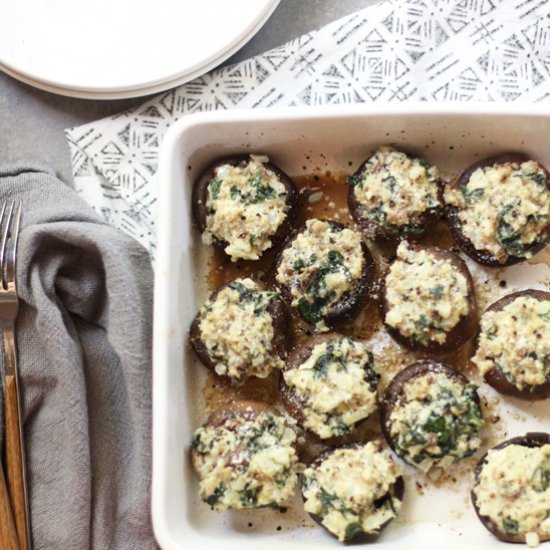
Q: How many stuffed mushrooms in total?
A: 12